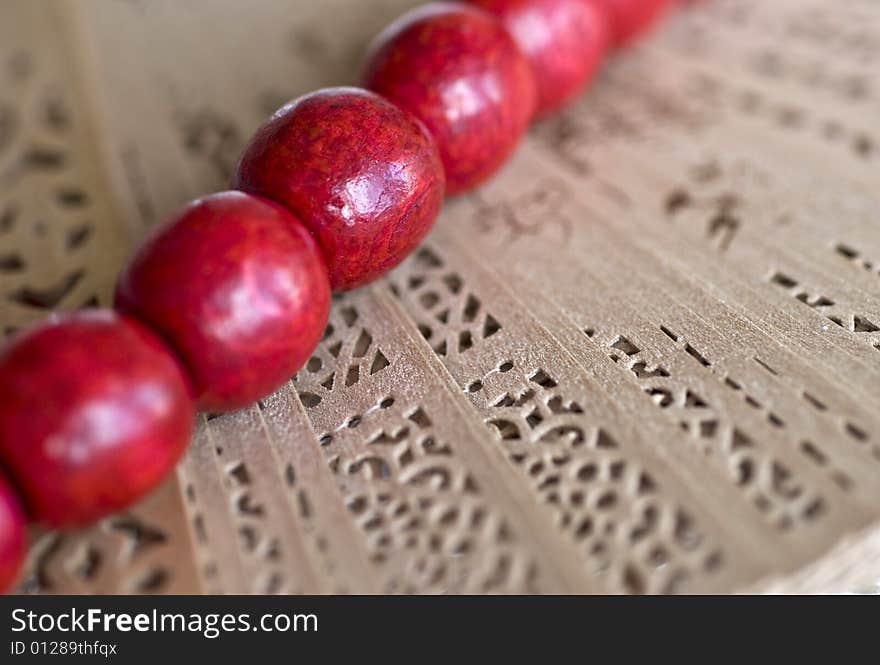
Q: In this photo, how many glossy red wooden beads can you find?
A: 7